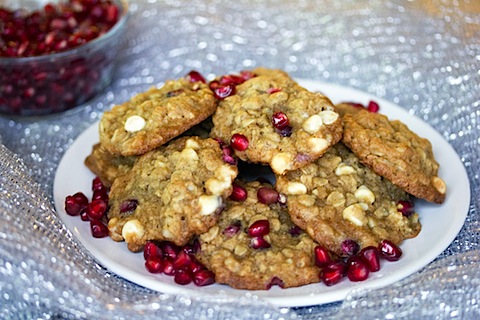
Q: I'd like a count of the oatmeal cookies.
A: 9